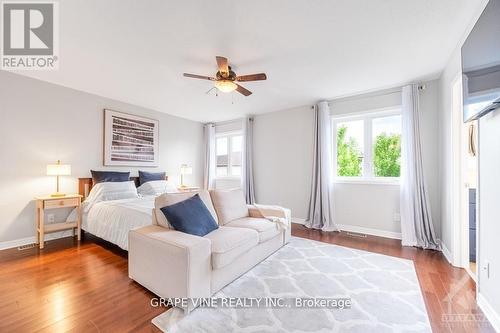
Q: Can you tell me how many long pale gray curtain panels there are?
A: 4